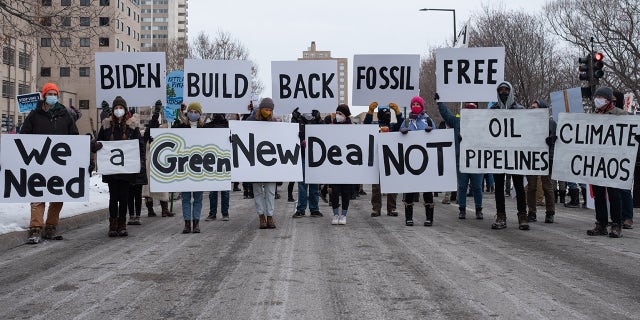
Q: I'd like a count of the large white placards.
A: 13